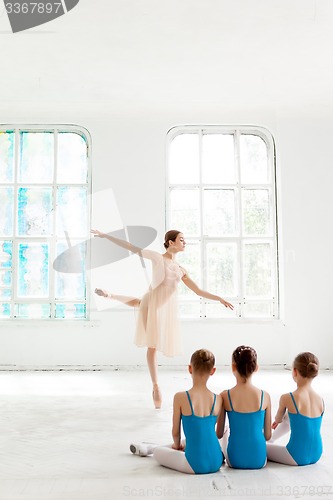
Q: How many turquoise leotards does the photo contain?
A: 3